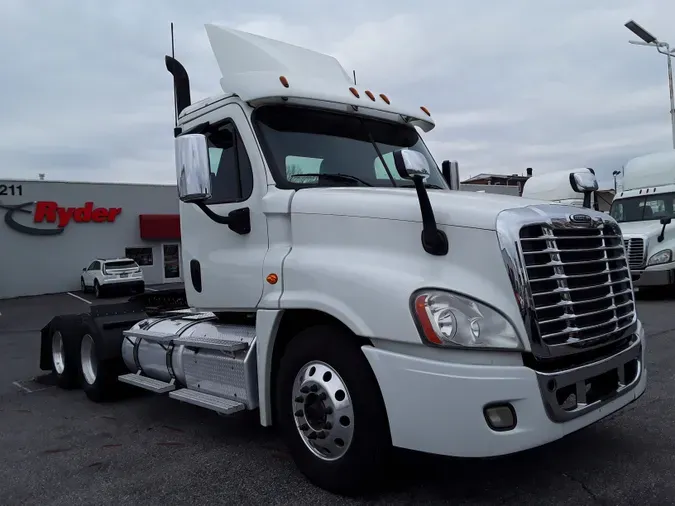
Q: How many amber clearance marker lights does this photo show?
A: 5